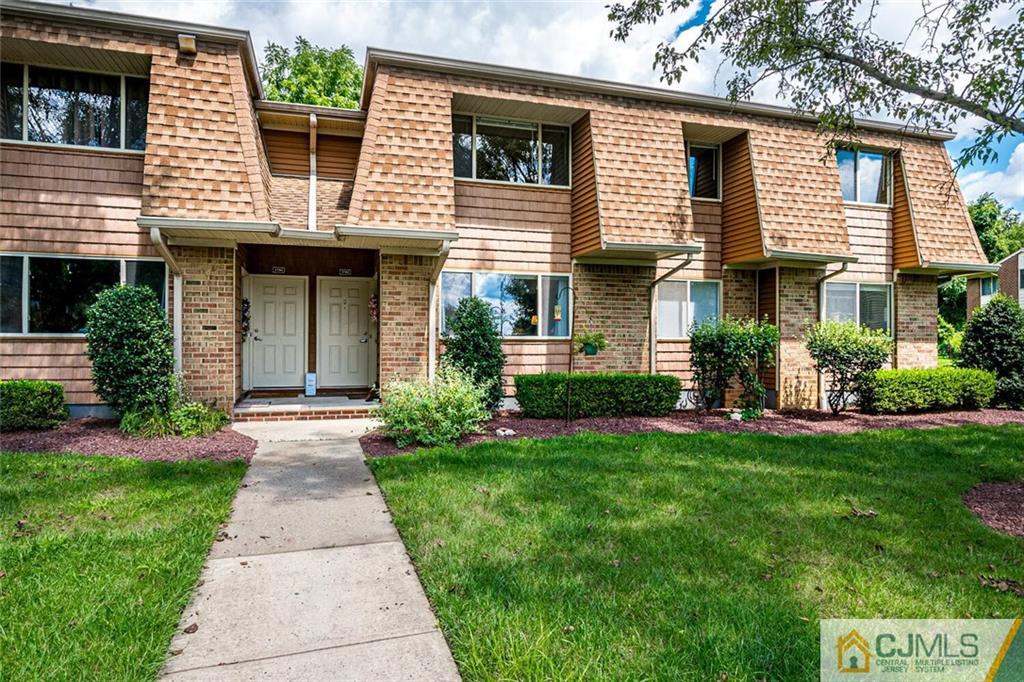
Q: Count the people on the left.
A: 0